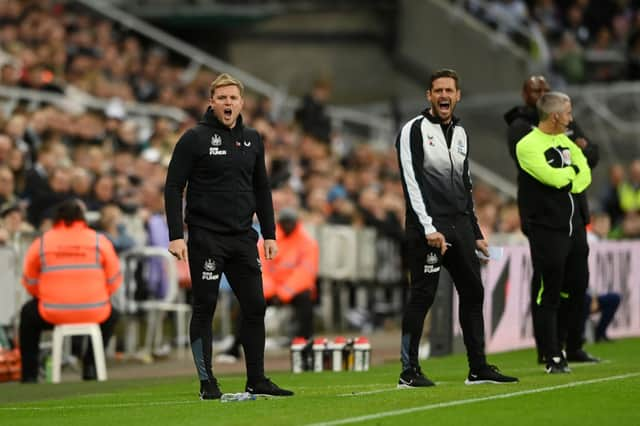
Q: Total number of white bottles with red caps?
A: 4